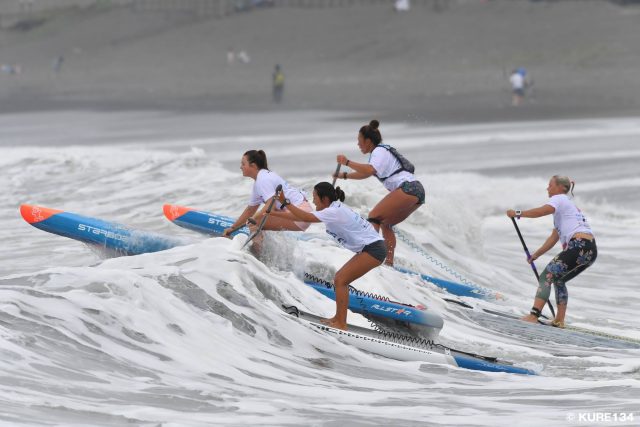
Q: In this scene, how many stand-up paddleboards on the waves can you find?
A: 4